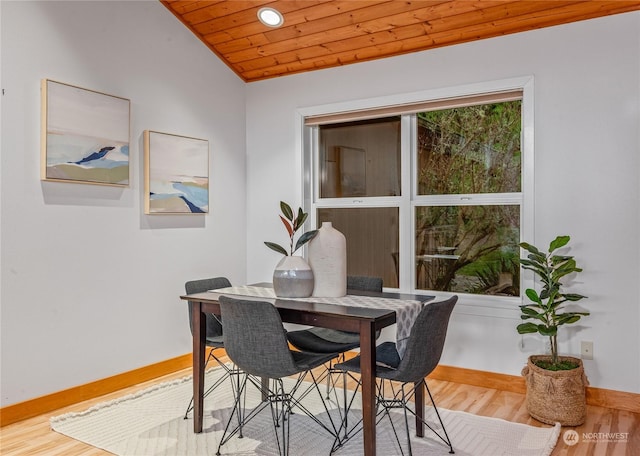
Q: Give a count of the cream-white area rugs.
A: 1